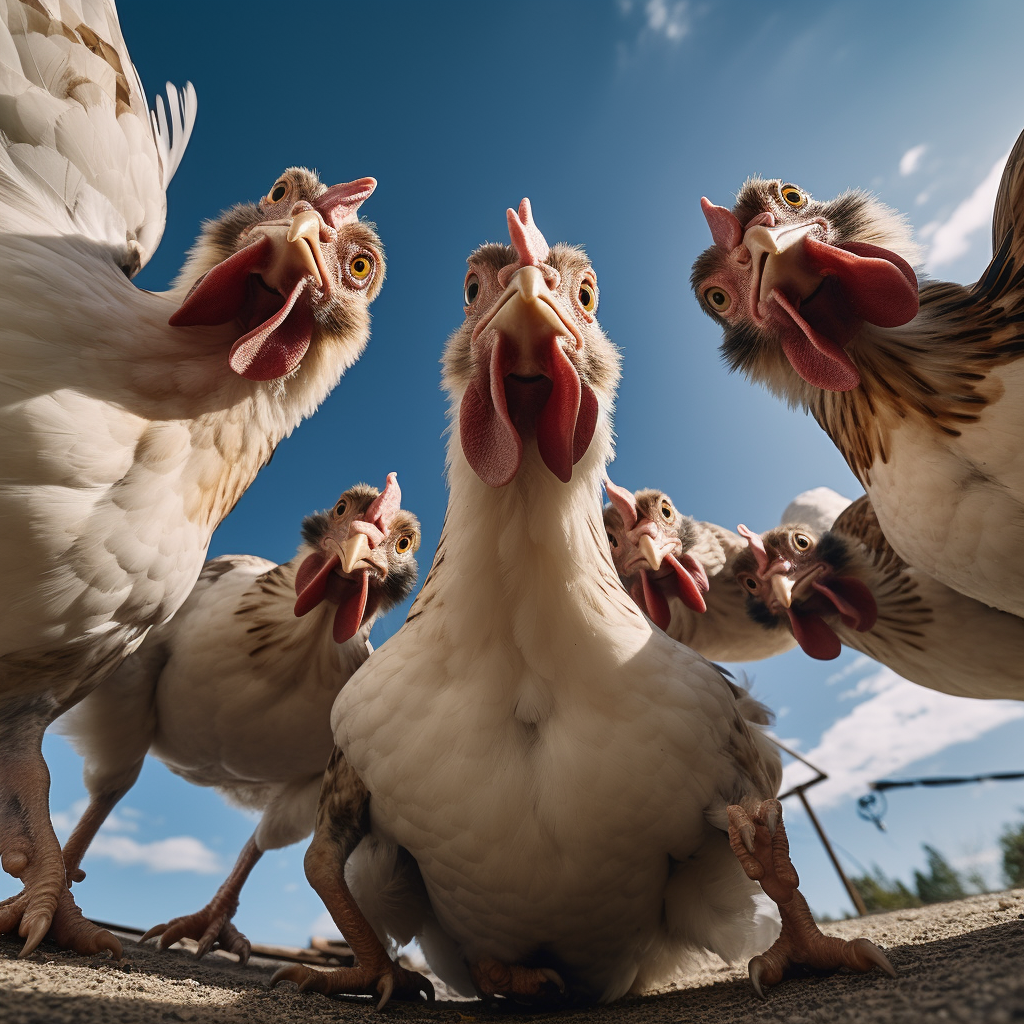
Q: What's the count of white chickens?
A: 6